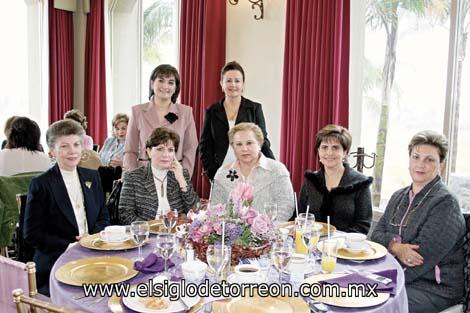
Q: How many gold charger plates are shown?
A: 8